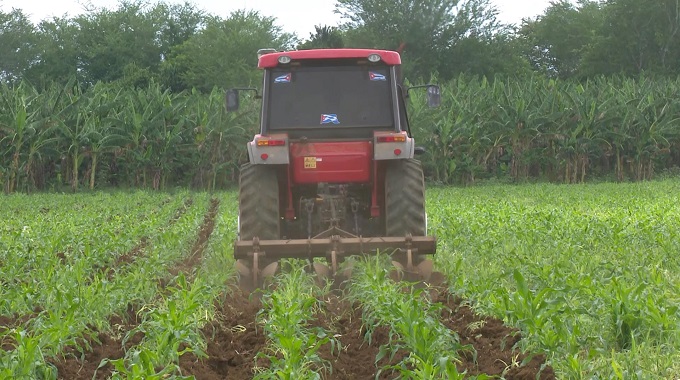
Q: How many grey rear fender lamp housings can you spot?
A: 2